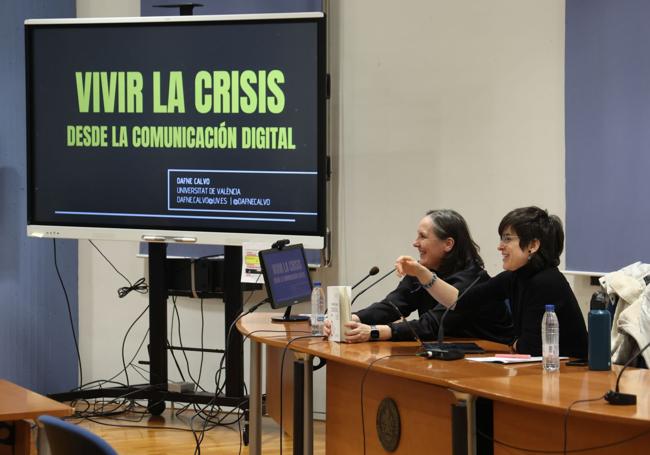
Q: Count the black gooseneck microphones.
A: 4